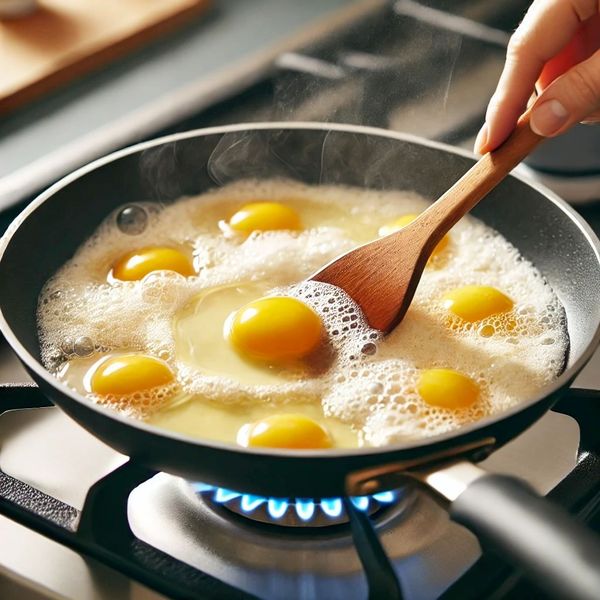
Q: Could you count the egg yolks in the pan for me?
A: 8